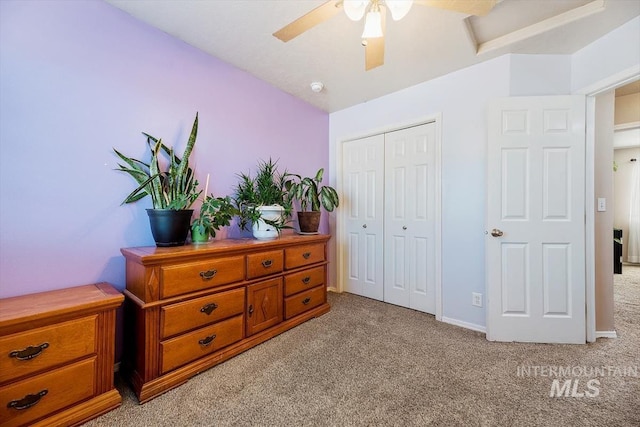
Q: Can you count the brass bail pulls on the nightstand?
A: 2